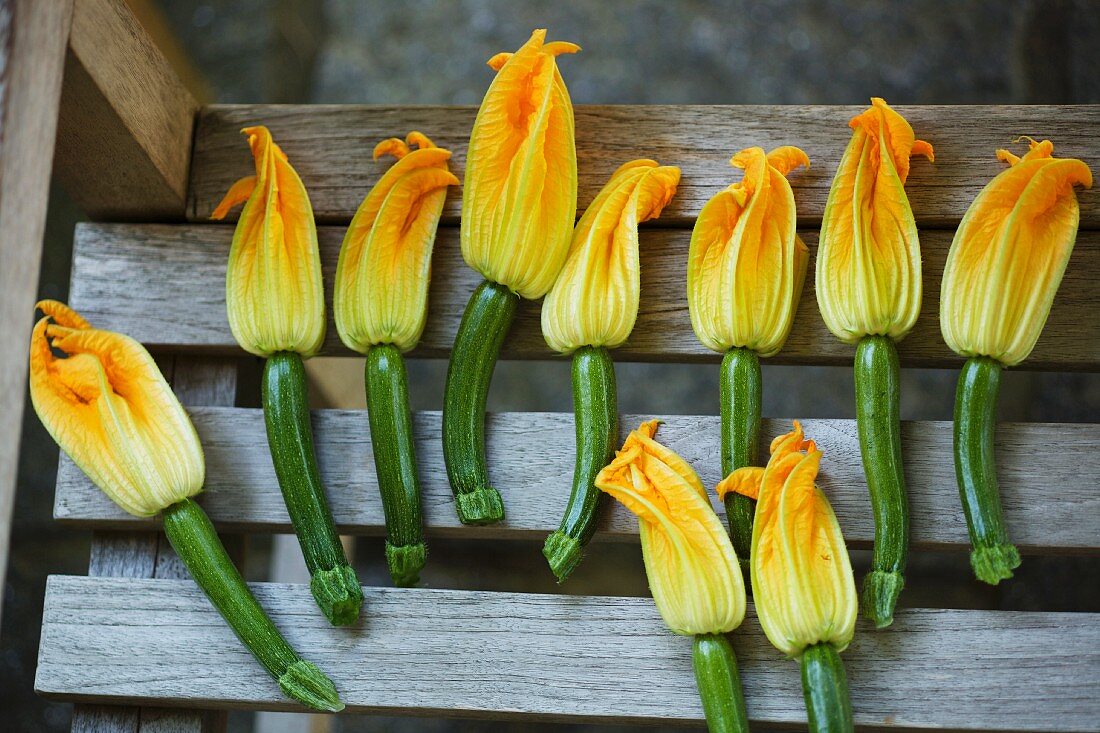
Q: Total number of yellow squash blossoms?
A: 10